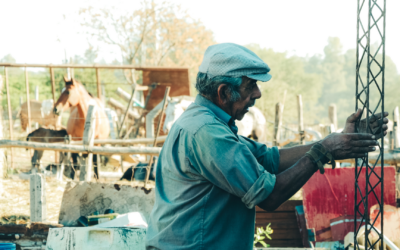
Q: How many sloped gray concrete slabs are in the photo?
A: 1